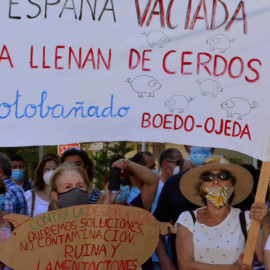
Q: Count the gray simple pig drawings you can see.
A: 6